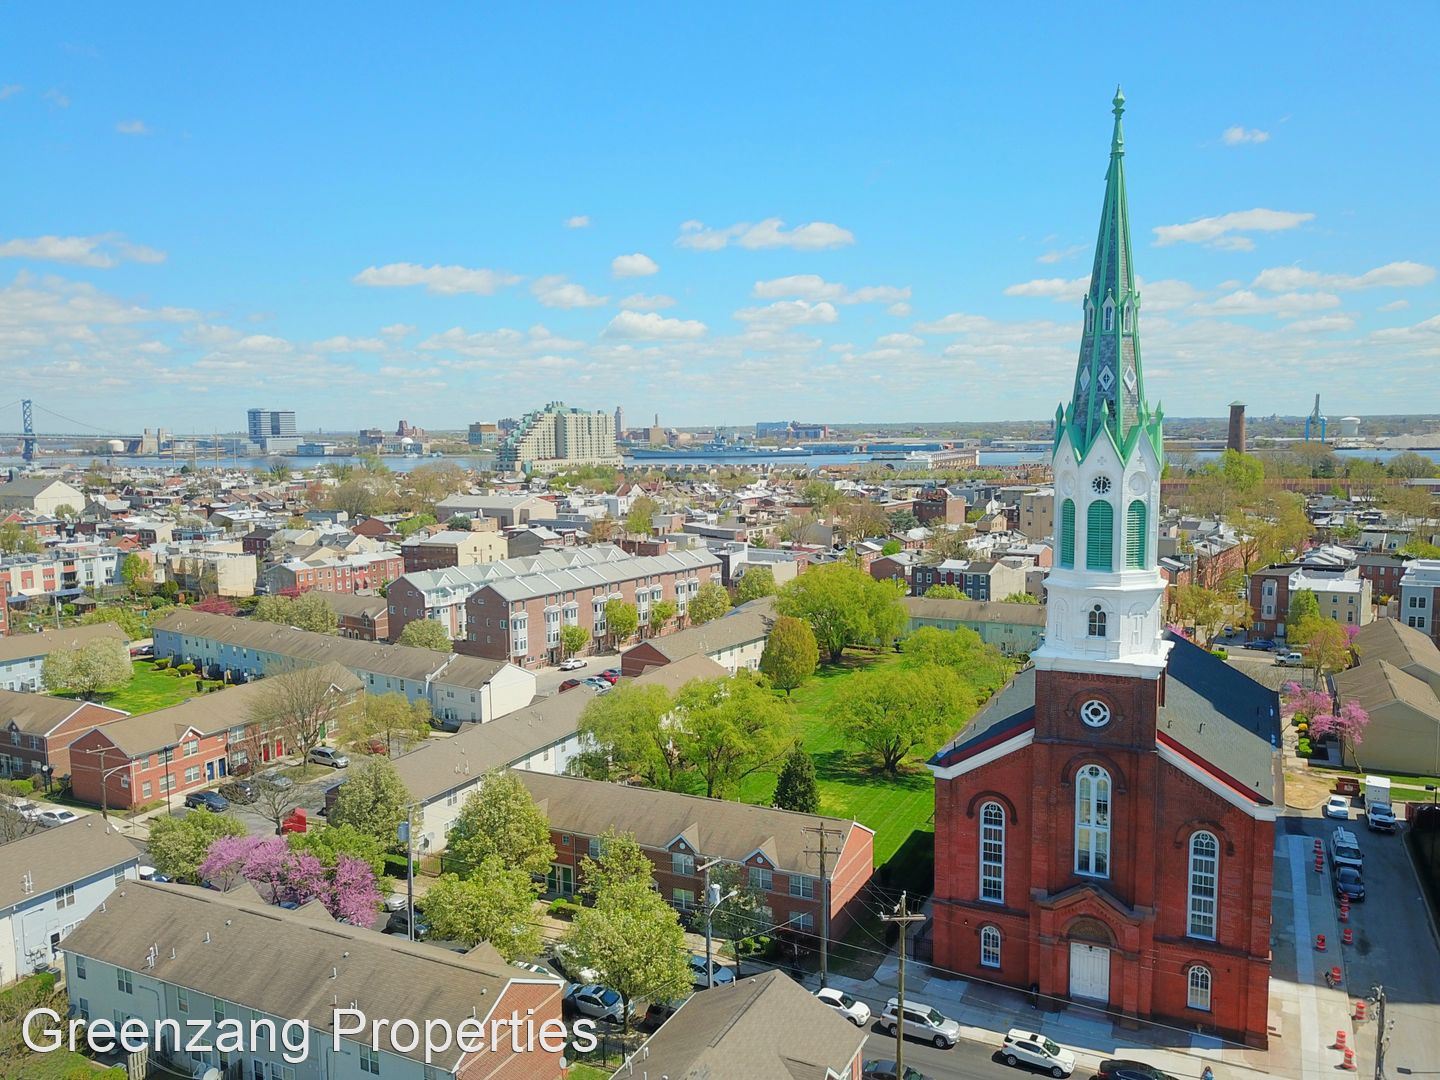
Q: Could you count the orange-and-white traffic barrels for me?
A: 11